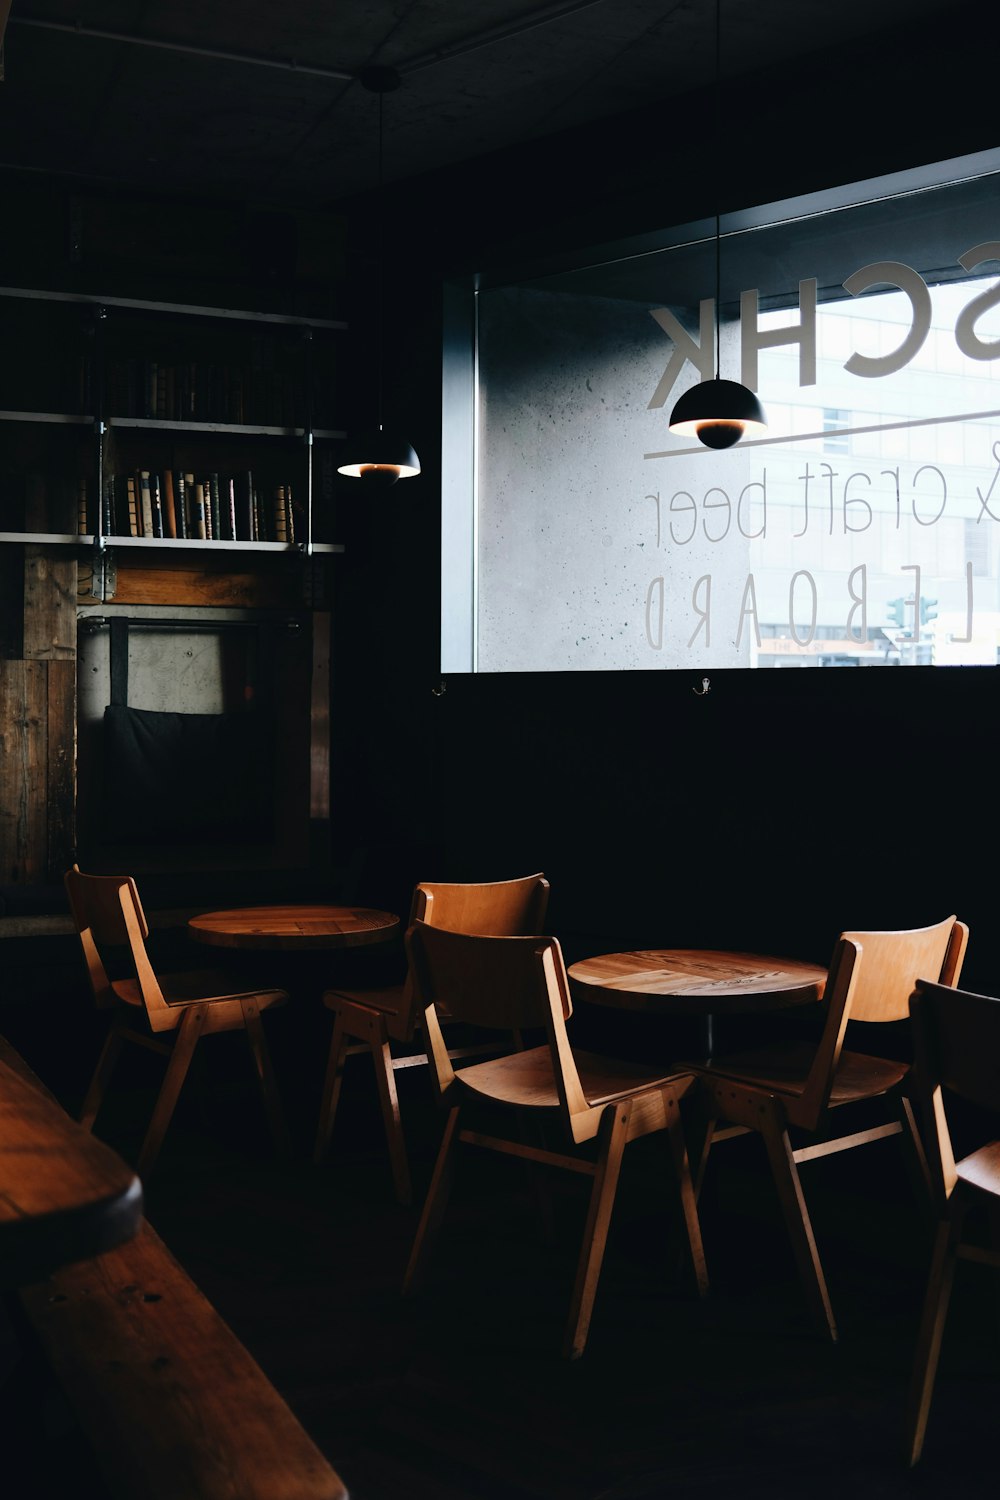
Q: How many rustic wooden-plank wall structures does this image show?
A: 1